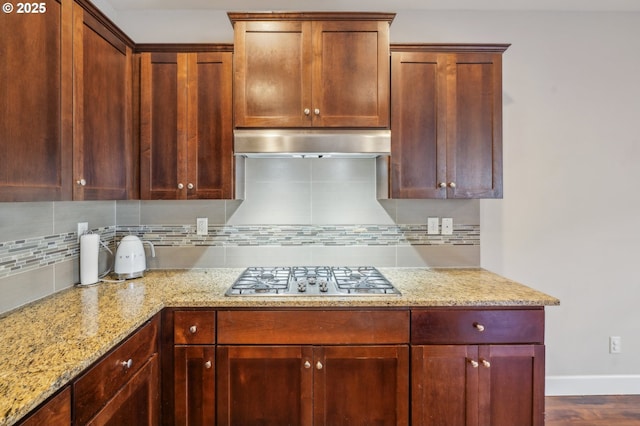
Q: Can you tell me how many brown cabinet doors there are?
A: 14